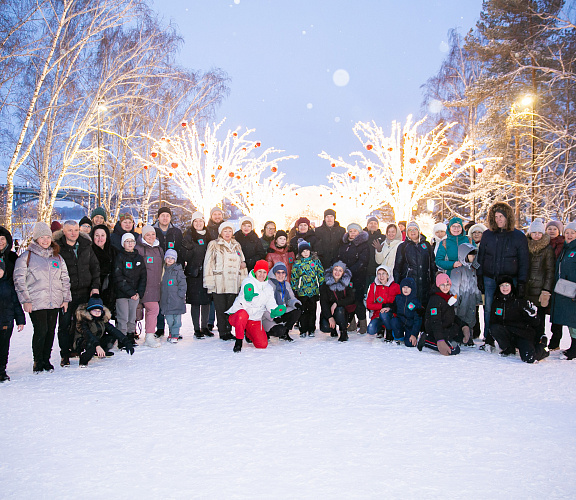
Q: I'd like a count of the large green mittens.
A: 2